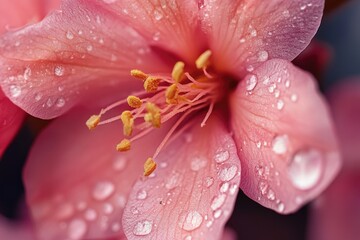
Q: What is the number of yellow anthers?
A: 11